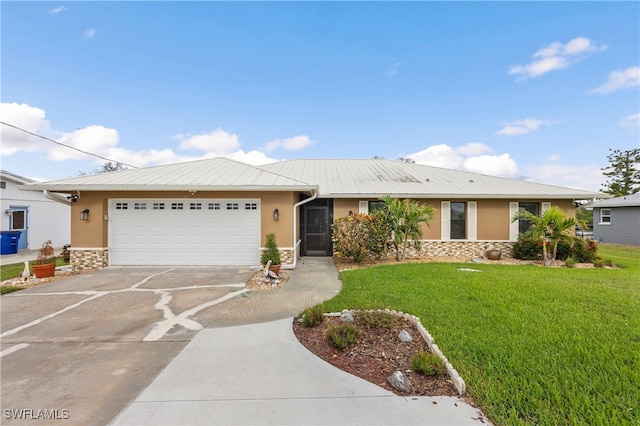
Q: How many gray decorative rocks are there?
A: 3